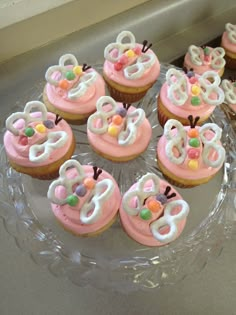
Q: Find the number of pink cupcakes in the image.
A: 11